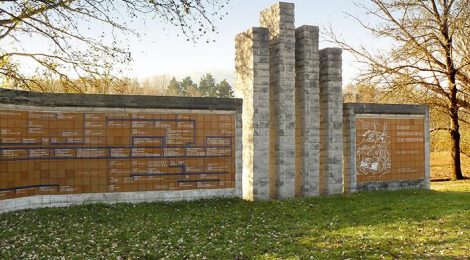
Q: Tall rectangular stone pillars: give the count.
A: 4